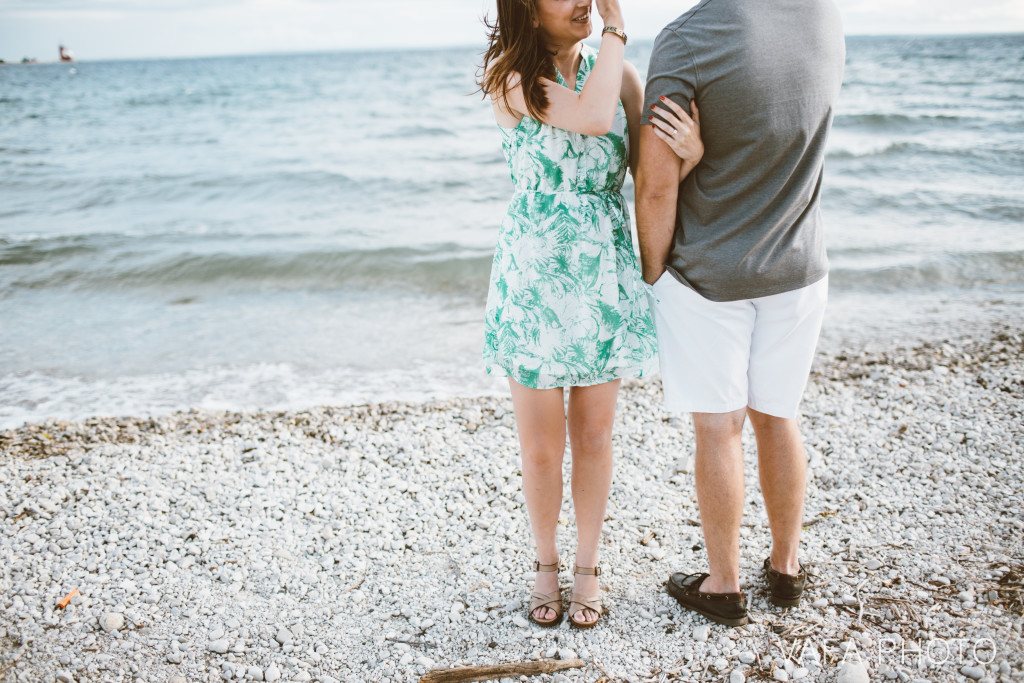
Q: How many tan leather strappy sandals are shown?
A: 2